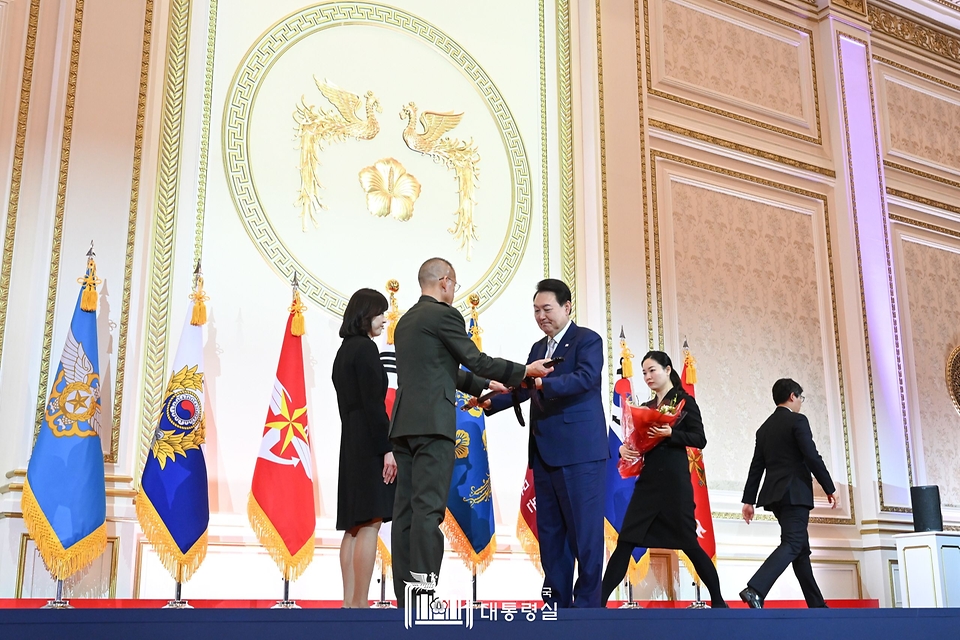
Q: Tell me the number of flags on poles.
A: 8